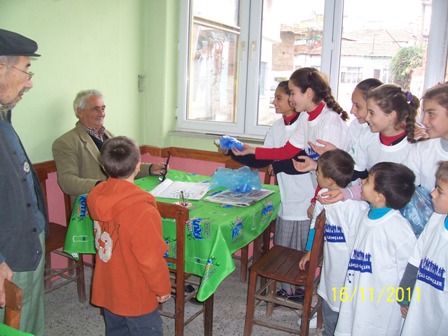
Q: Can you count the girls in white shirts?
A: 5